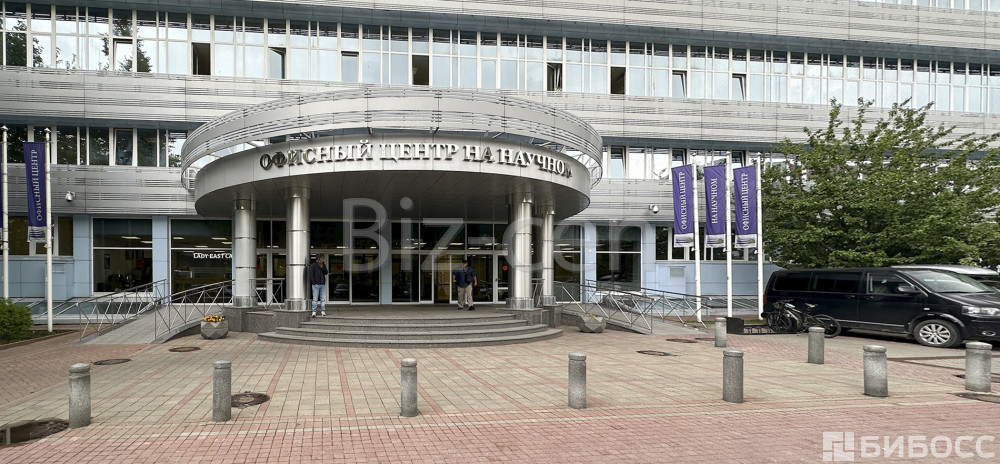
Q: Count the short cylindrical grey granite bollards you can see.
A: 9